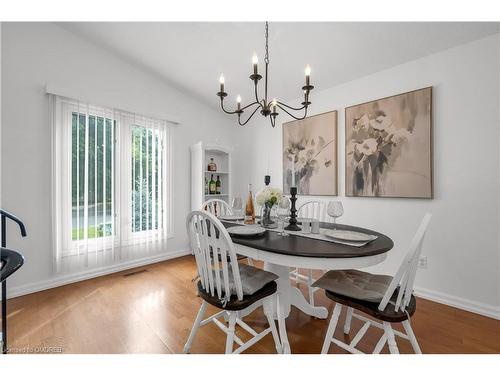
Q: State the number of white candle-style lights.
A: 6